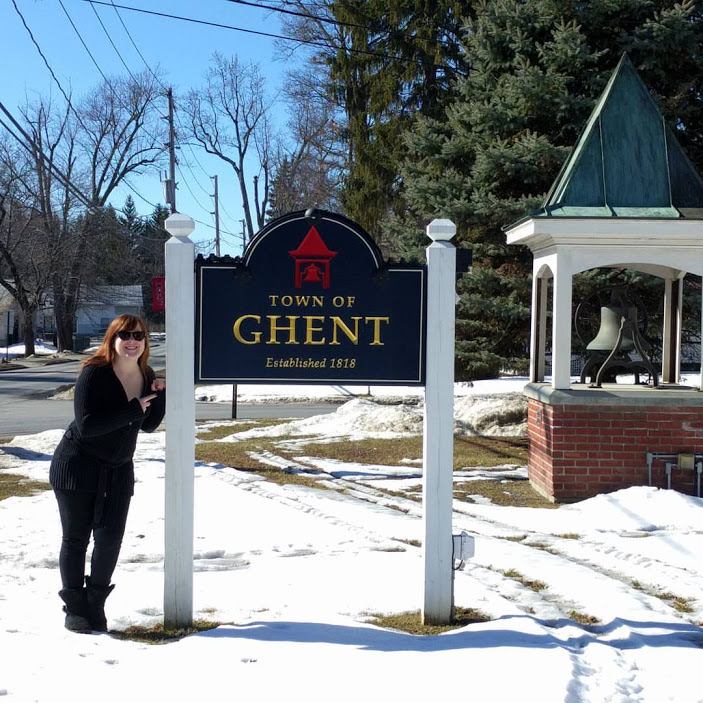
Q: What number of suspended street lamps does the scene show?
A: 0